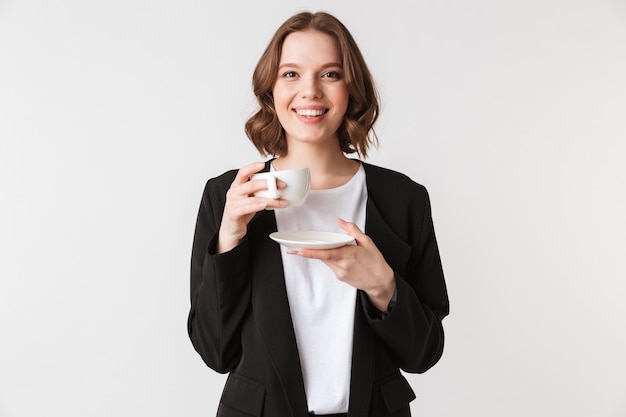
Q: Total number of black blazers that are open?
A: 1